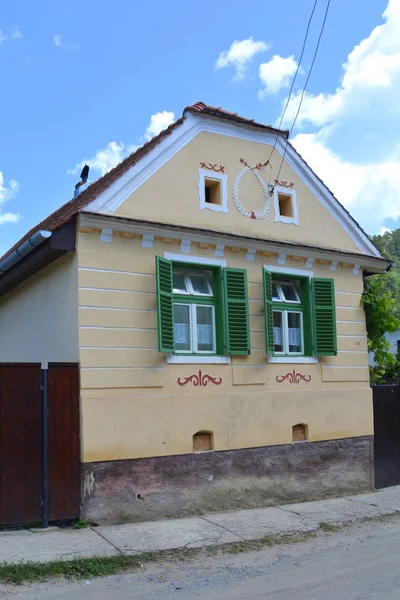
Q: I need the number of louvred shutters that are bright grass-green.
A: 4